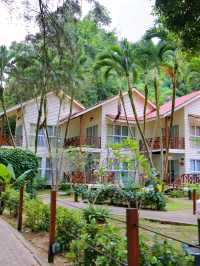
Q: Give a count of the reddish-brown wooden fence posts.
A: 4